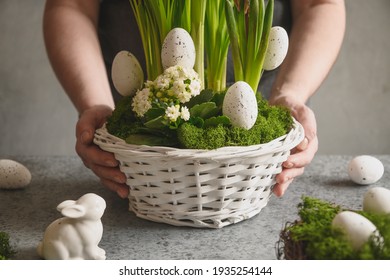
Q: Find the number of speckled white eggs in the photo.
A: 8